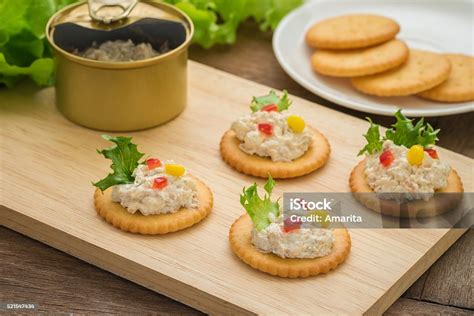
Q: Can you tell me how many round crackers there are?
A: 8